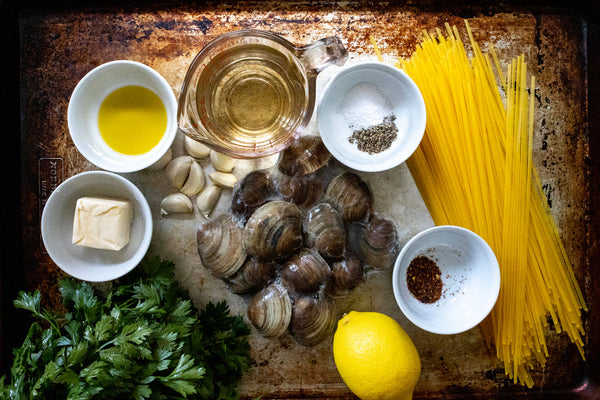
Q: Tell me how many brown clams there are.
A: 13